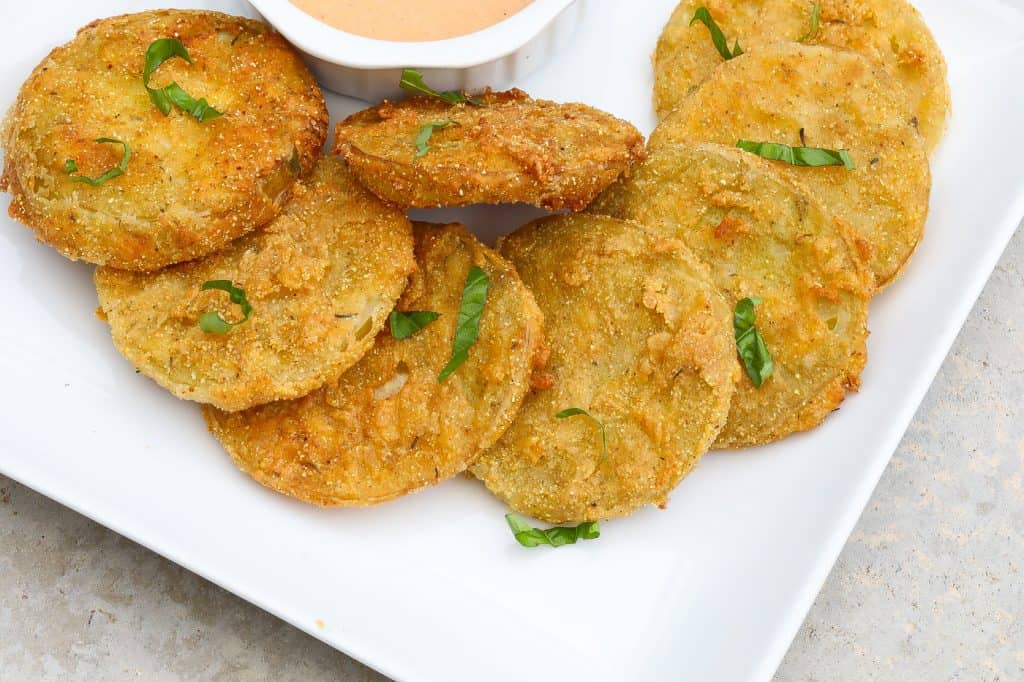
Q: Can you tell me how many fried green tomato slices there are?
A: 8